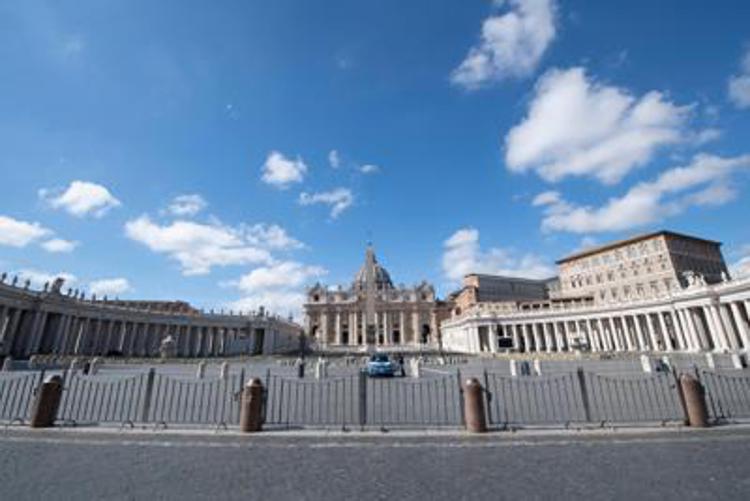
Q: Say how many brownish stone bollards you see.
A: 4